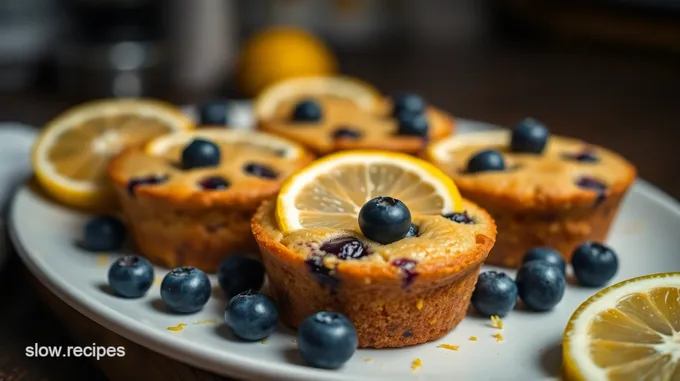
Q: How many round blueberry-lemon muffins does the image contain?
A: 4